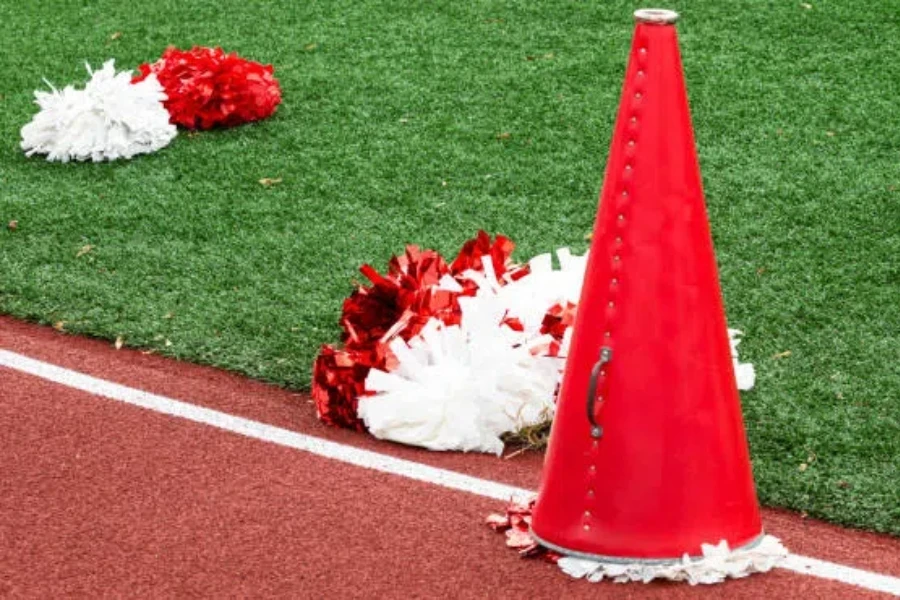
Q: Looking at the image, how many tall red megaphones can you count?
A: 1